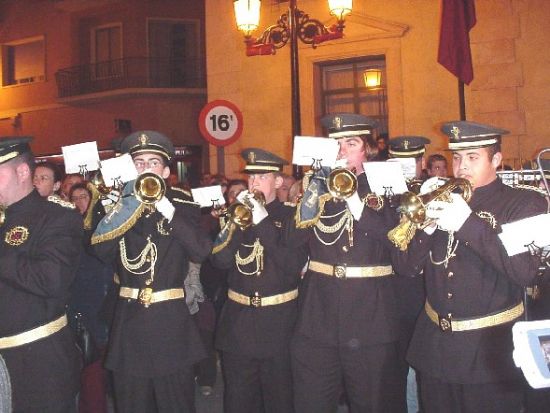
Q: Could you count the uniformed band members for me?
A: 6